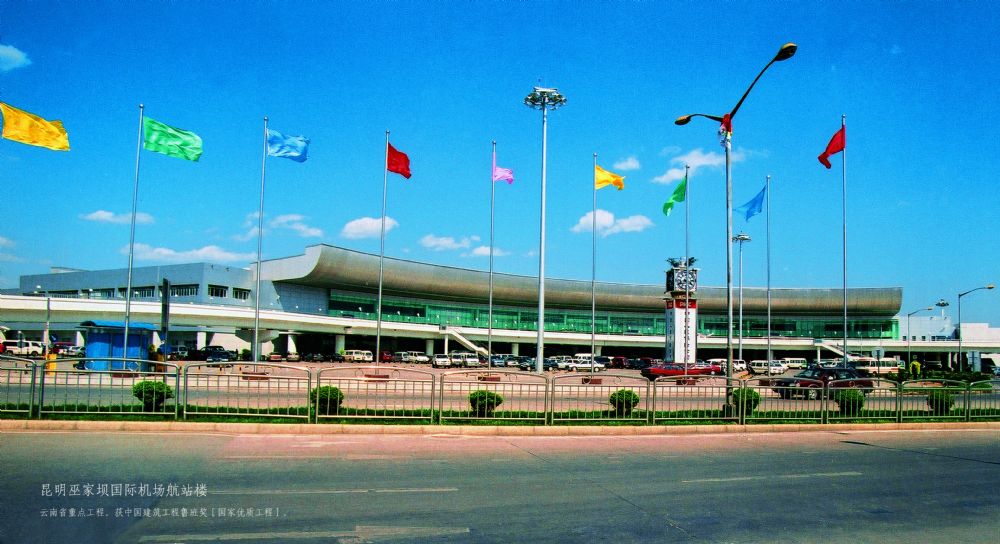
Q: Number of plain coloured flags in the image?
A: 9